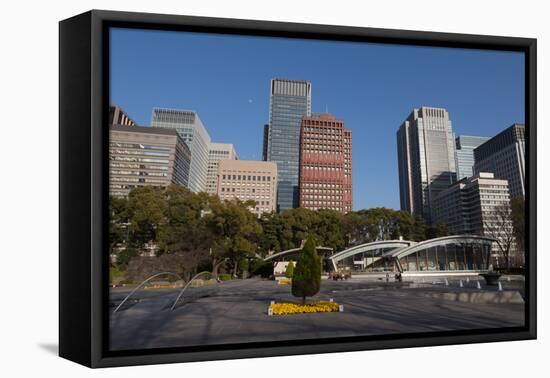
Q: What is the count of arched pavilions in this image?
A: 3